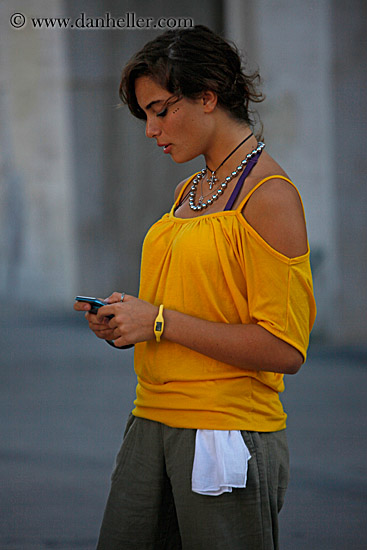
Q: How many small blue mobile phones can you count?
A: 1